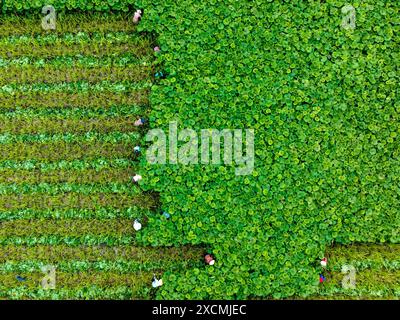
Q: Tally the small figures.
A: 12